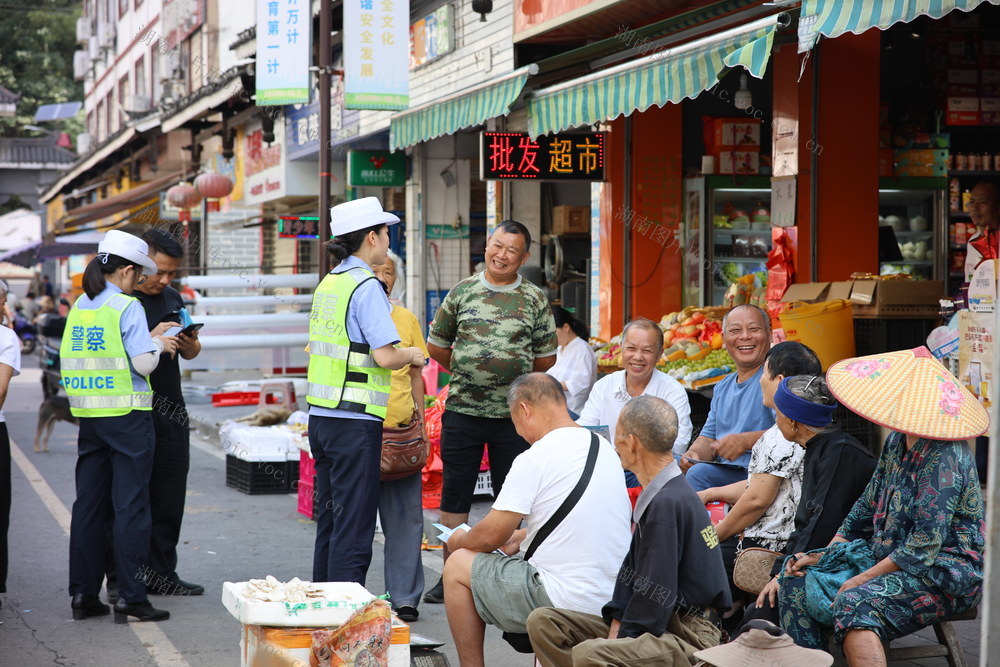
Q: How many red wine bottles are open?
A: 0